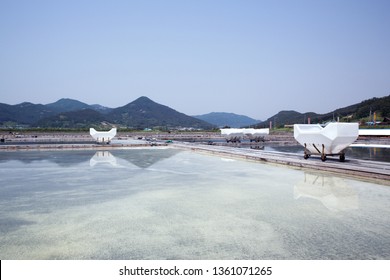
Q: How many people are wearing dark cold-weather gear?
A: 0